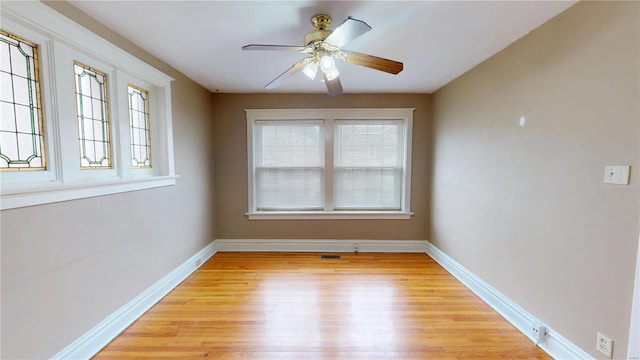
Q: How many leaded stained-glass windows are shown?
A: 3